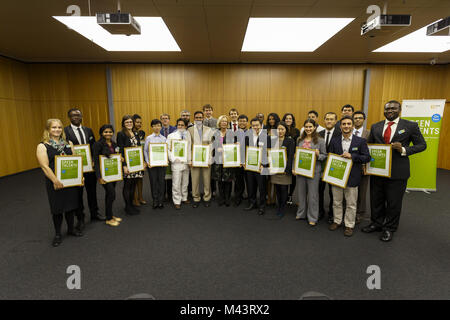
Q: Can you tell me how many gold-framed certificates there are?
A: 13